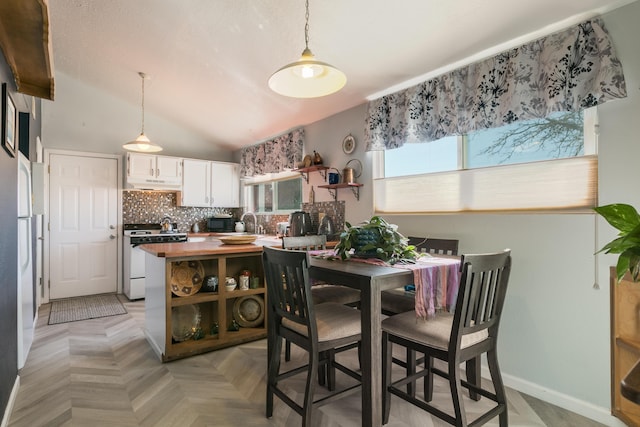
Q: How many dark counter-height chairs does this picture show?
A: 4